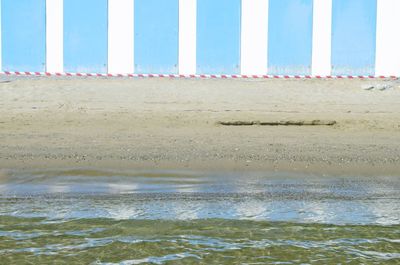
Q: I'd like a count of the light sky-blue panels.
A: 6